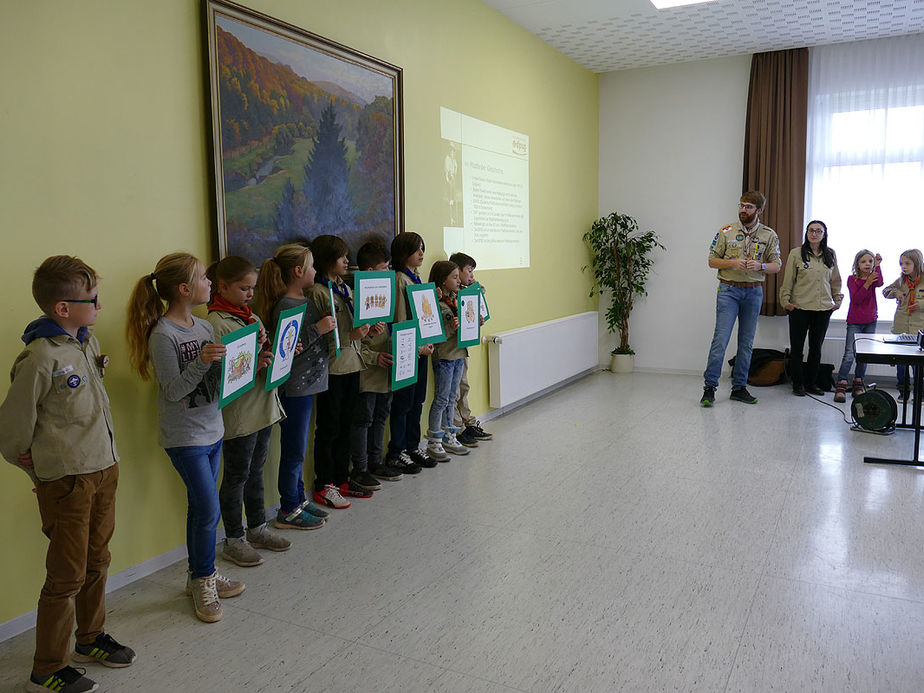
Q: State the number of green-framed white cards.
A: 8